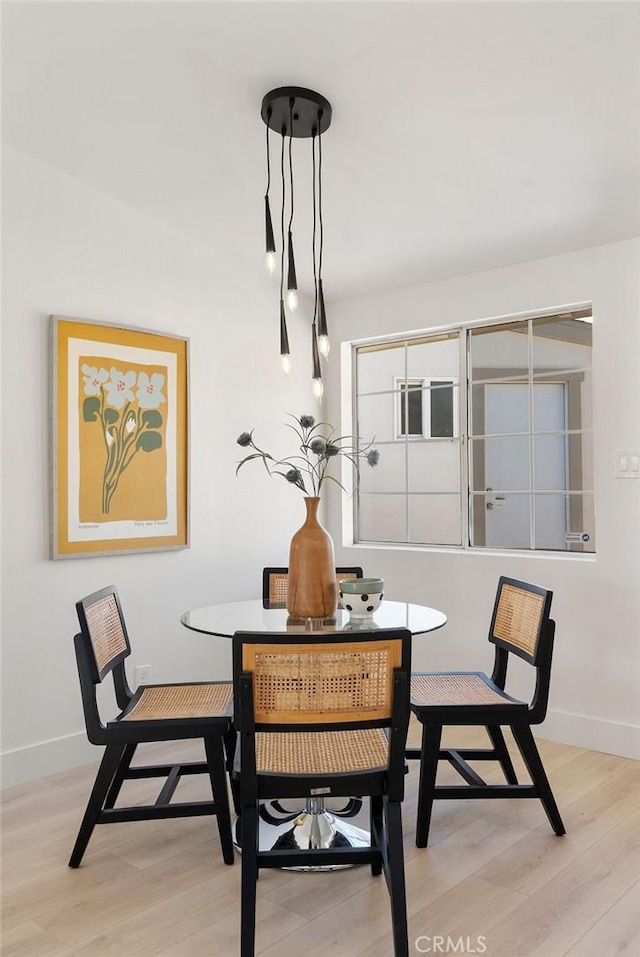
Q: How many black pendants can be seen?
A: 5